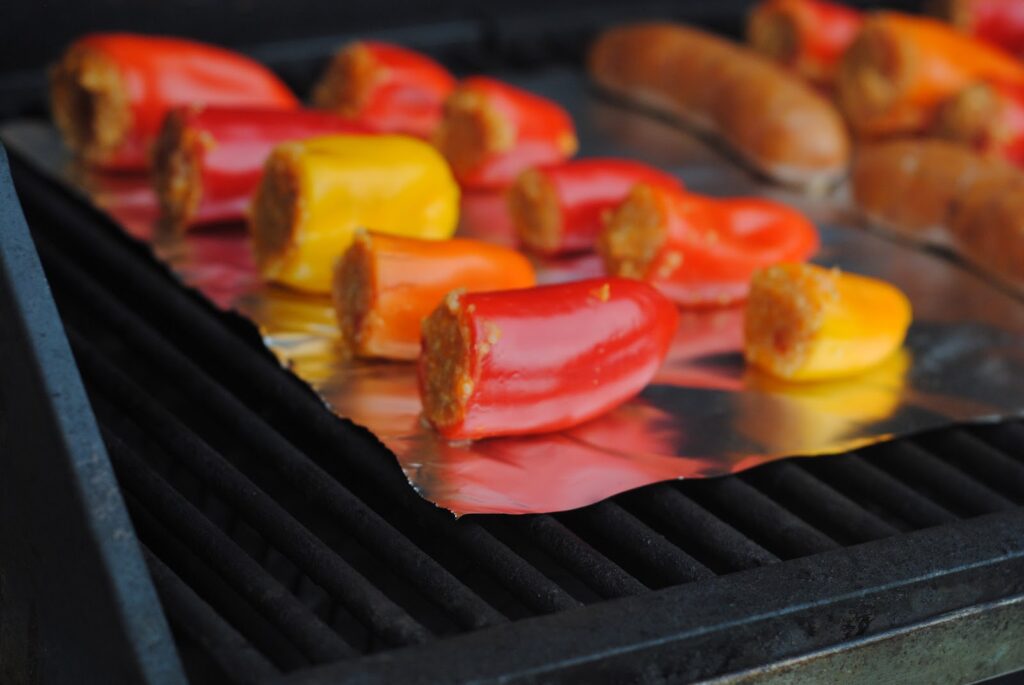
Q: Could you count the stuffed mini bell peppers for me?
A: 14